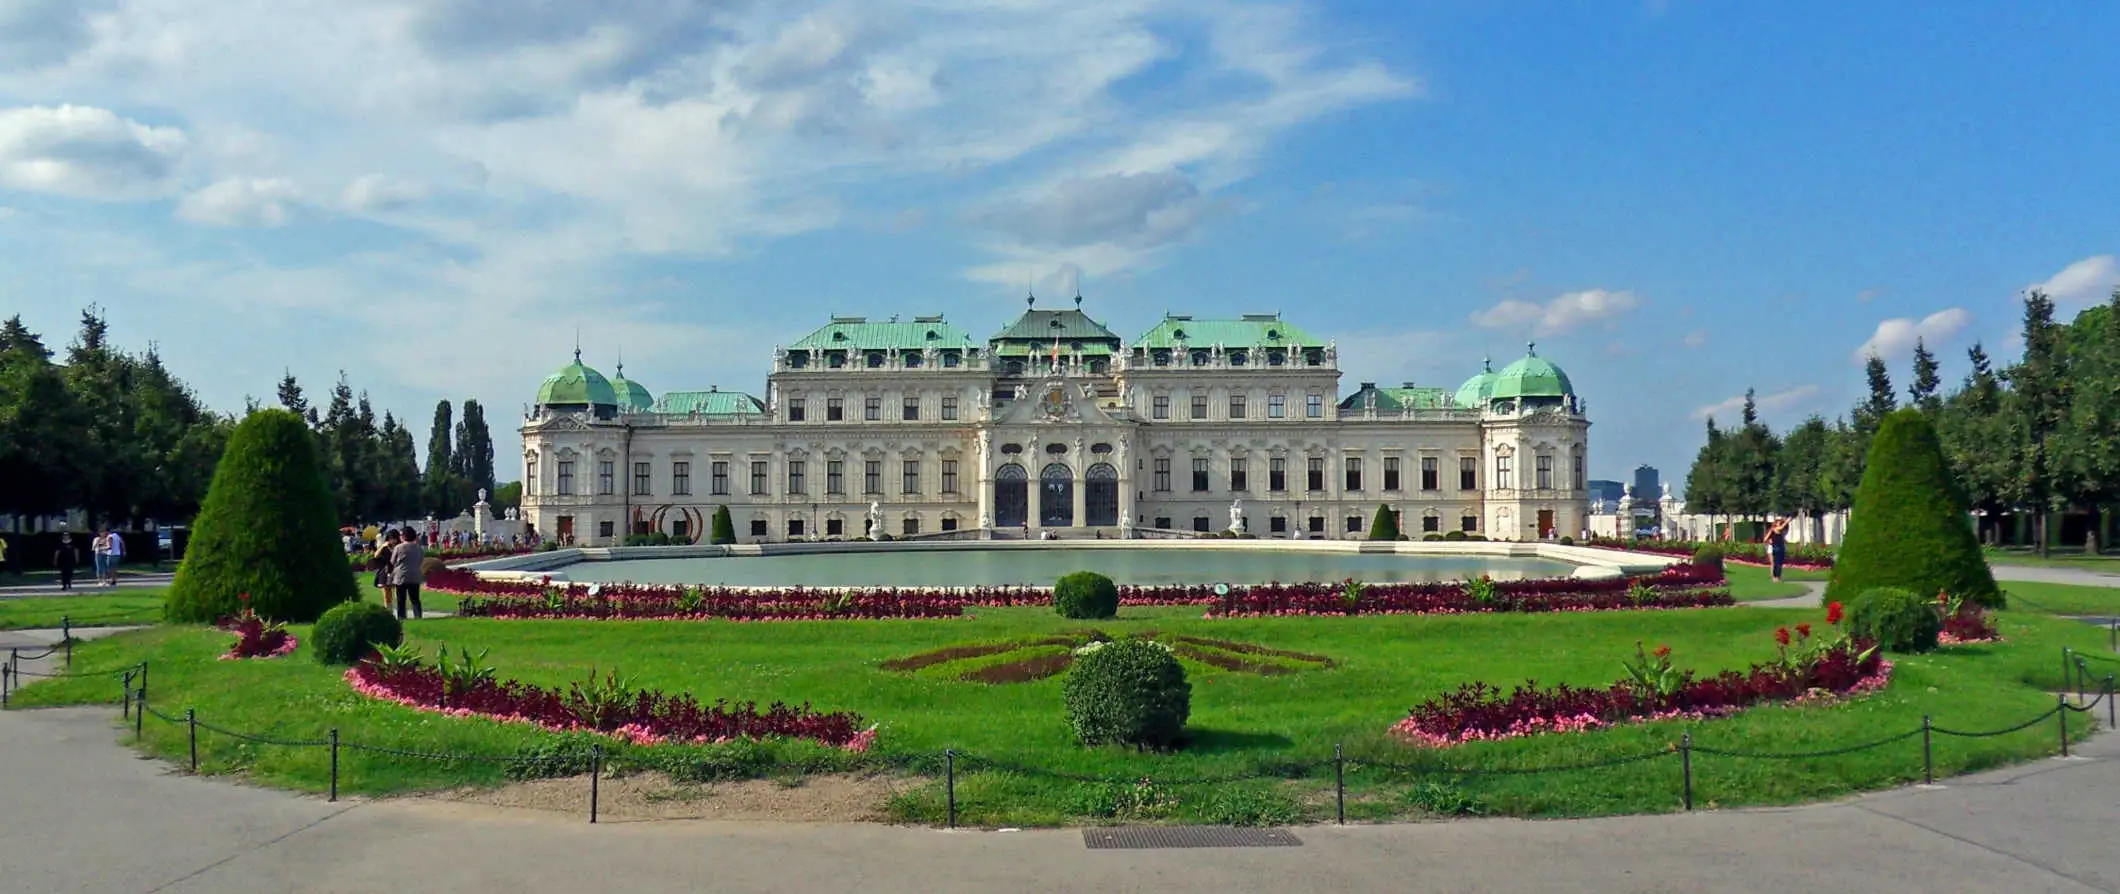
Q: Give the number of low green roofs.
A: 2